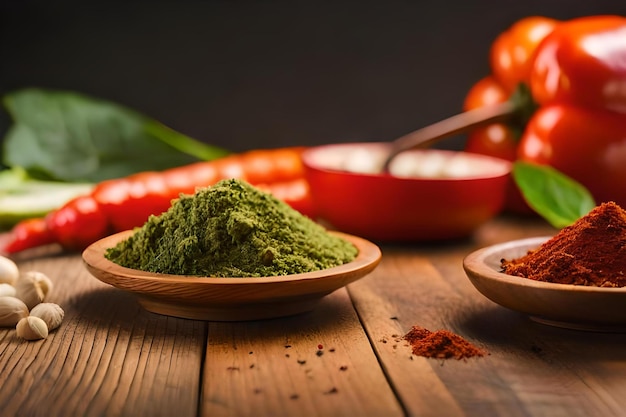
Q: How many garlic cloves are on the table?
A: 6